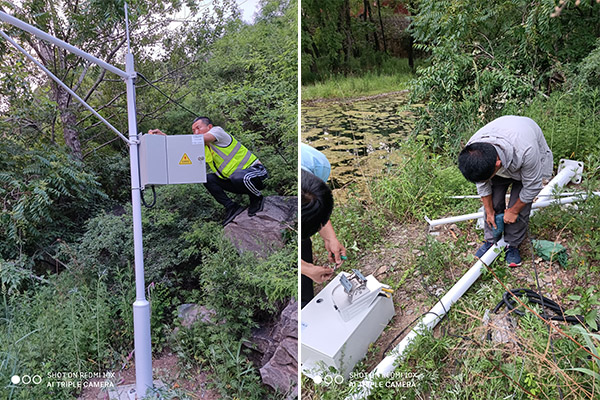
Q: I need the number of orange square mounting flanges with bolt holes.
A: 0